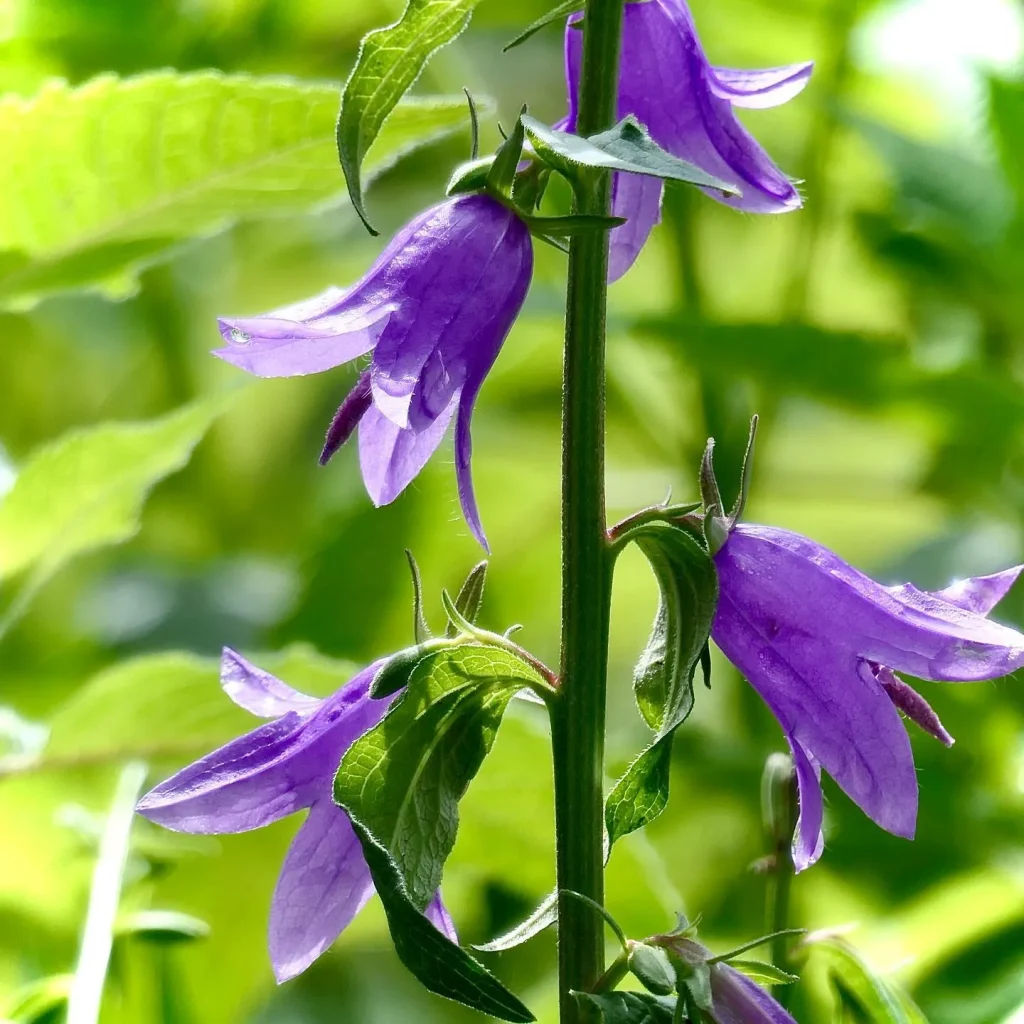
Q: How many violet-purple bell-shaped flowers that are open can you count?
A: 4